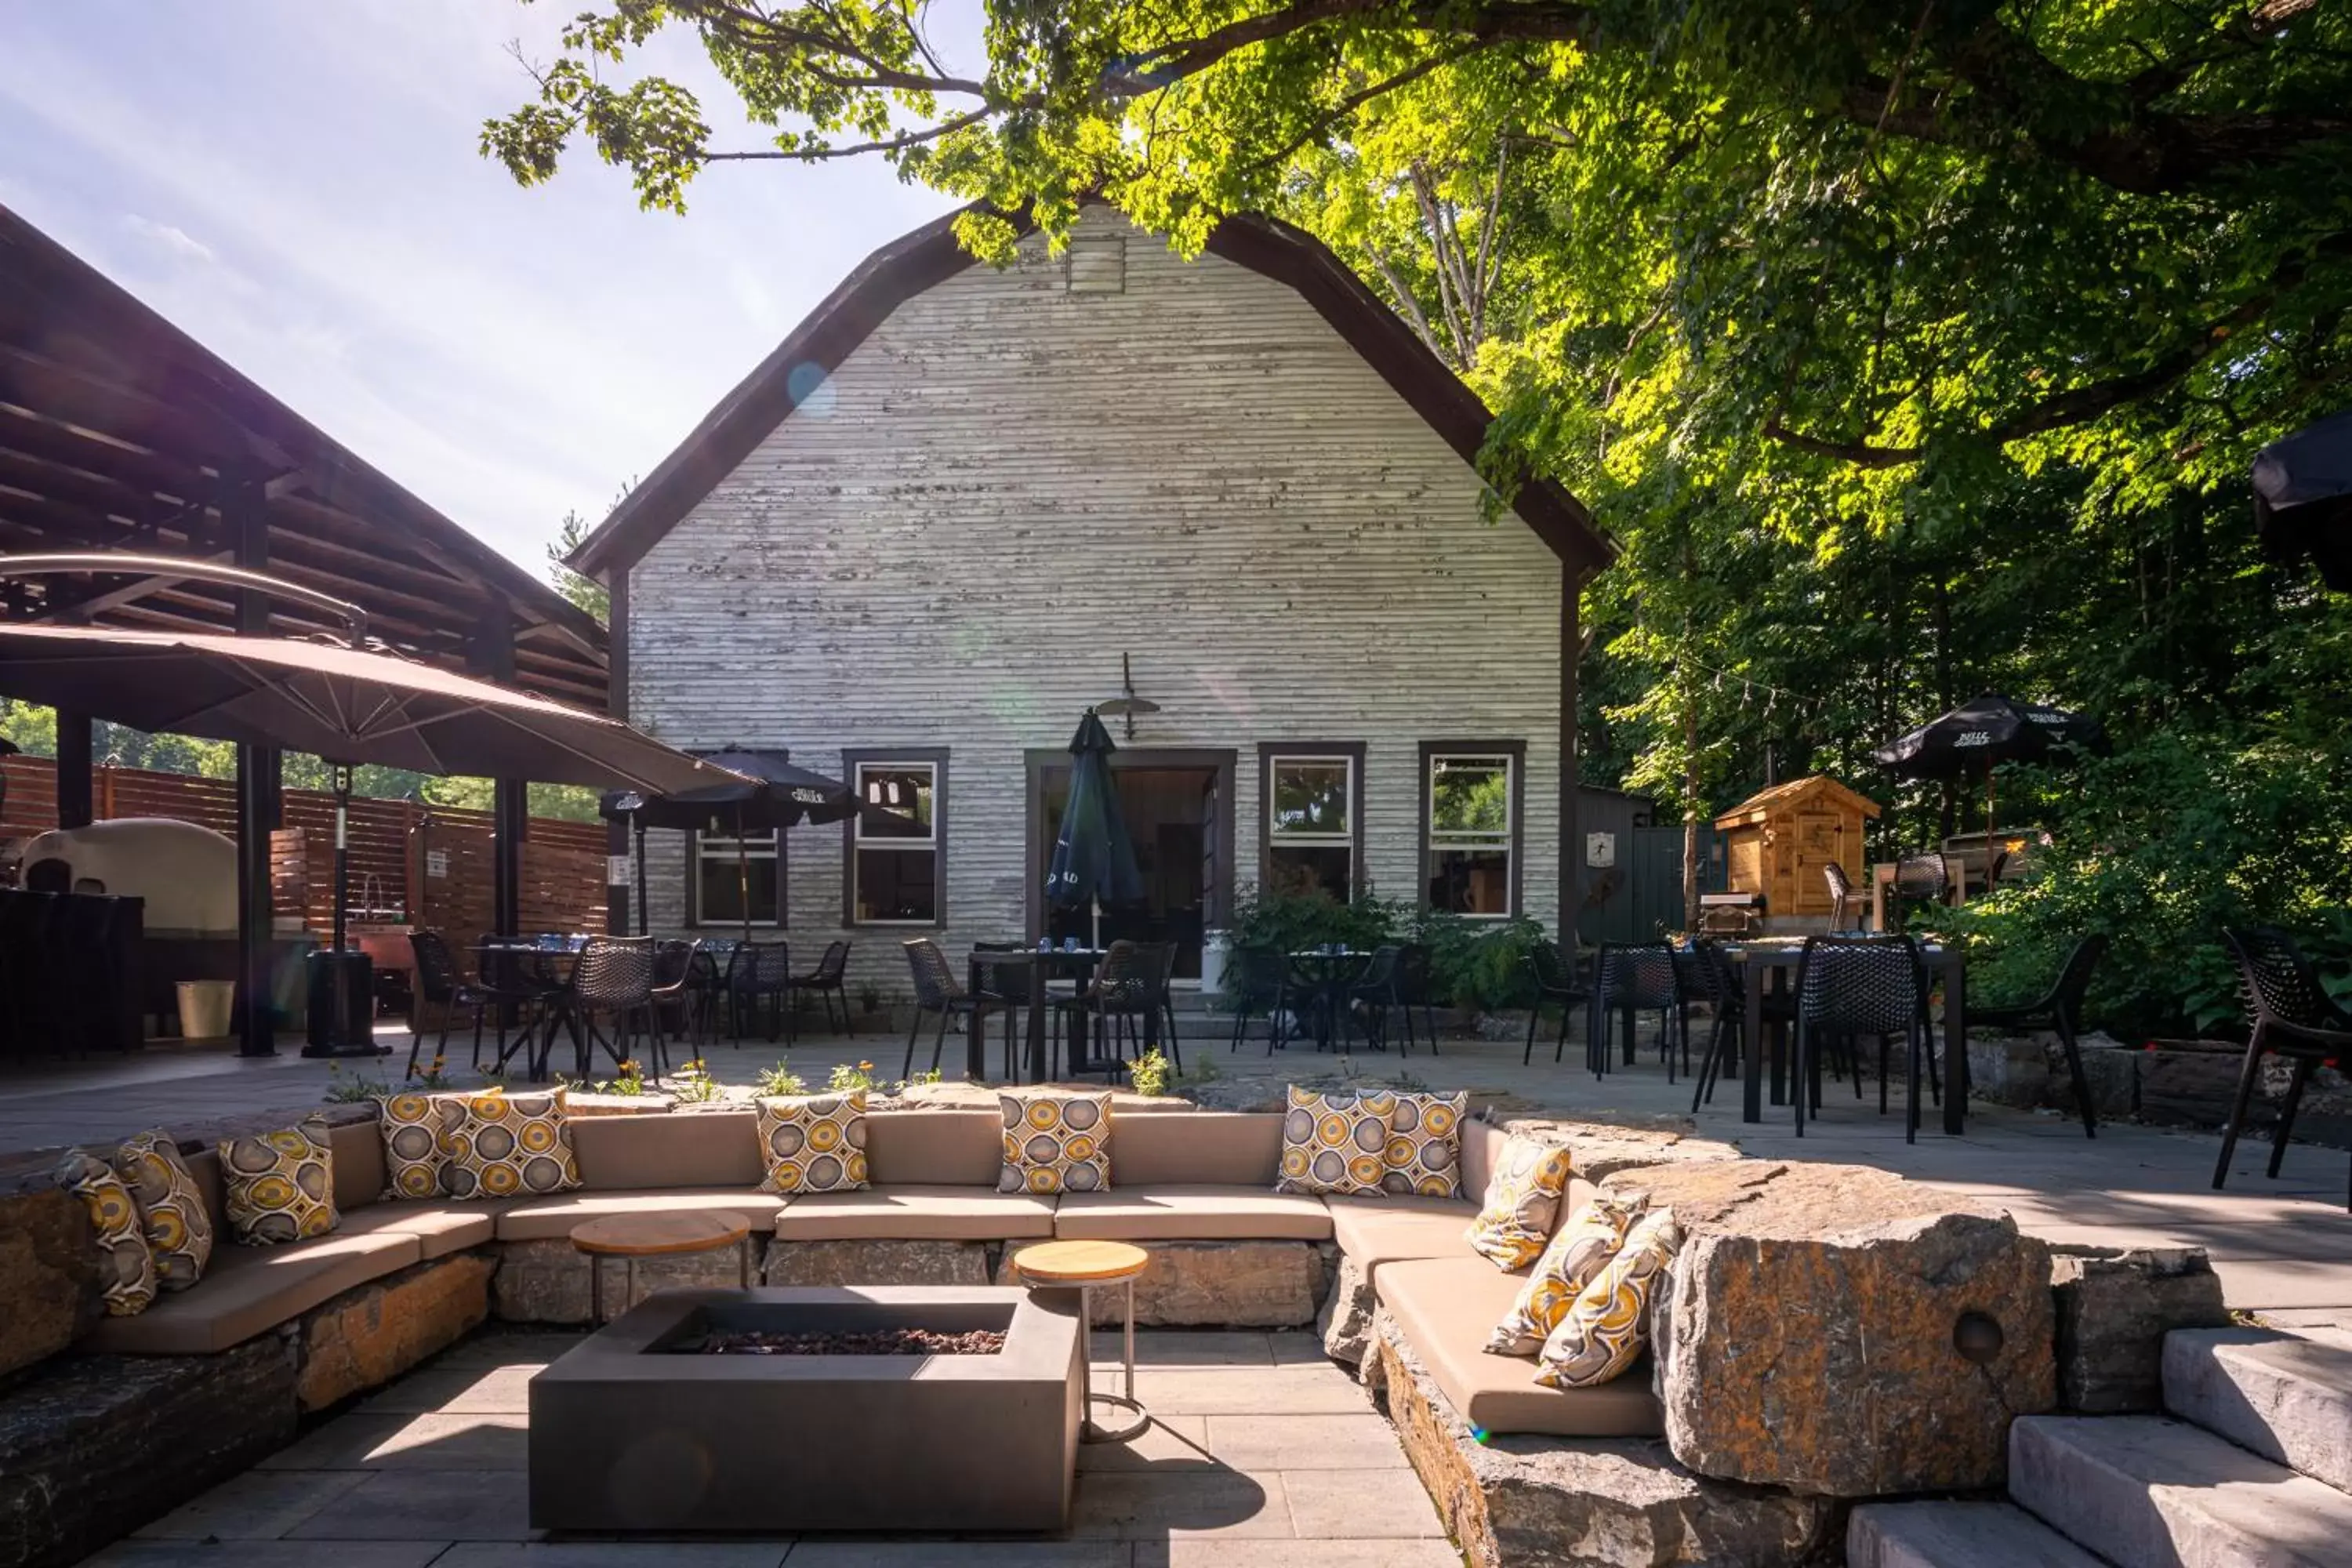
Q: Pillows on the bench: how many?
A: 12